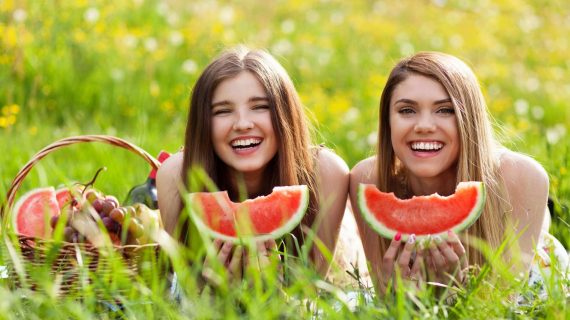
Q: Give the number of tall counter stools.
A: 0